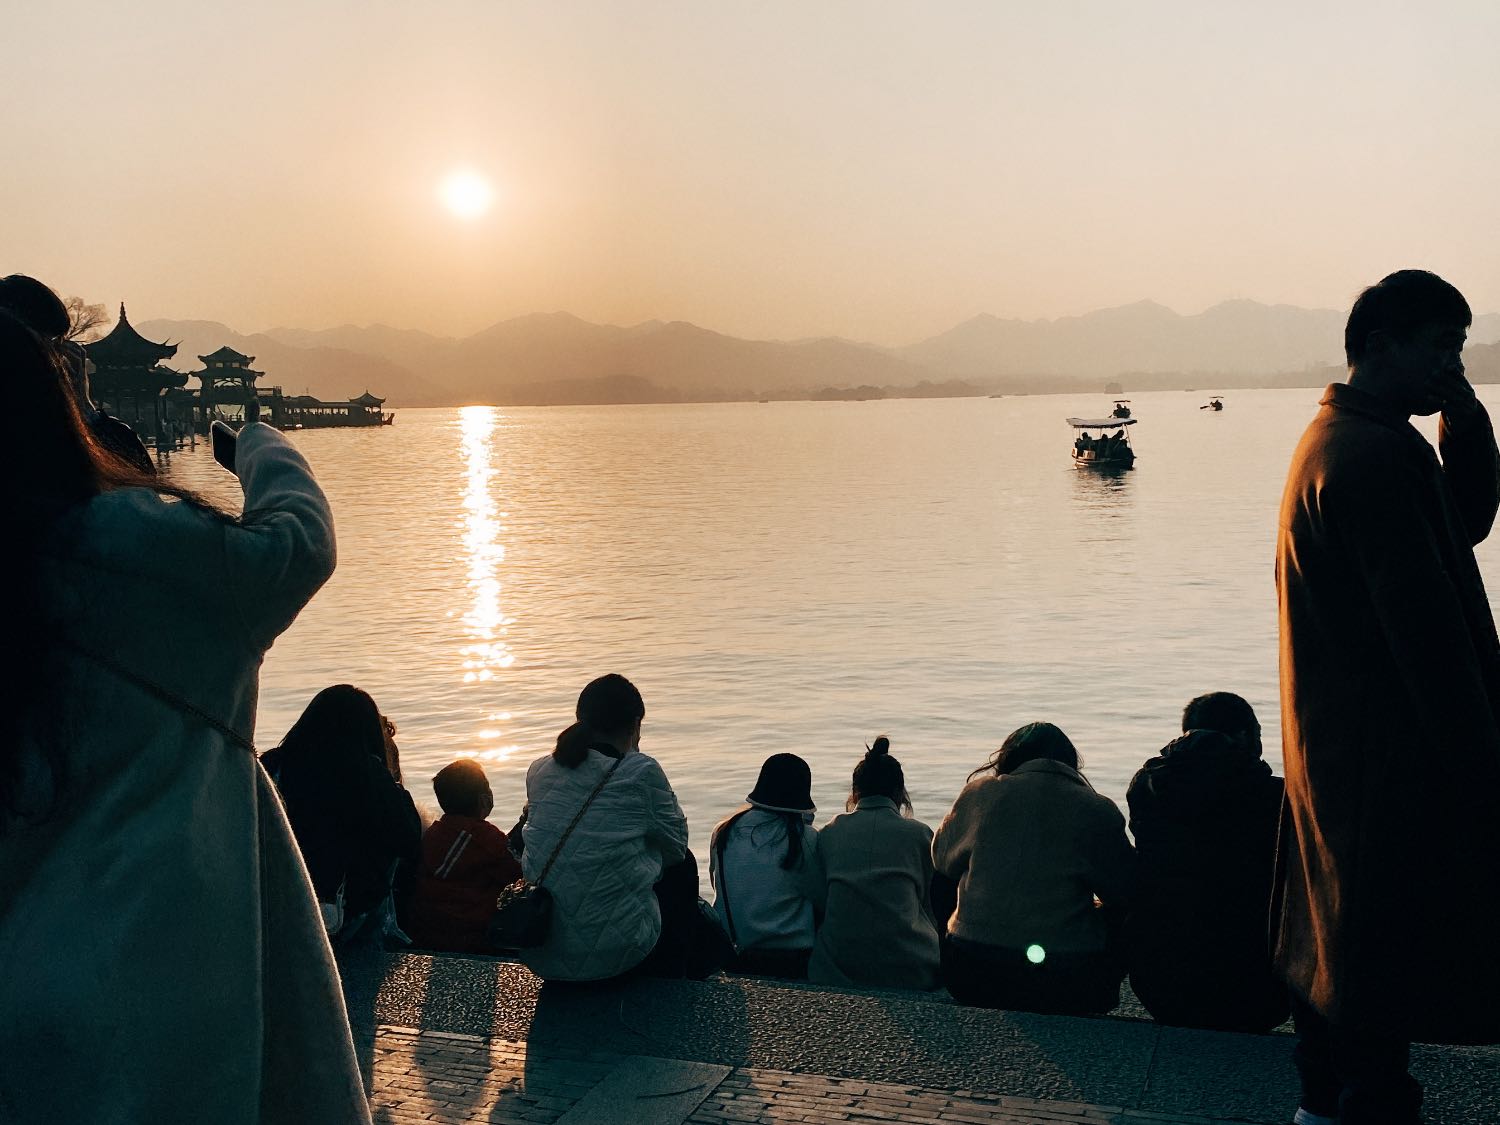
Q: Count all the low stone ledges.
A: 1